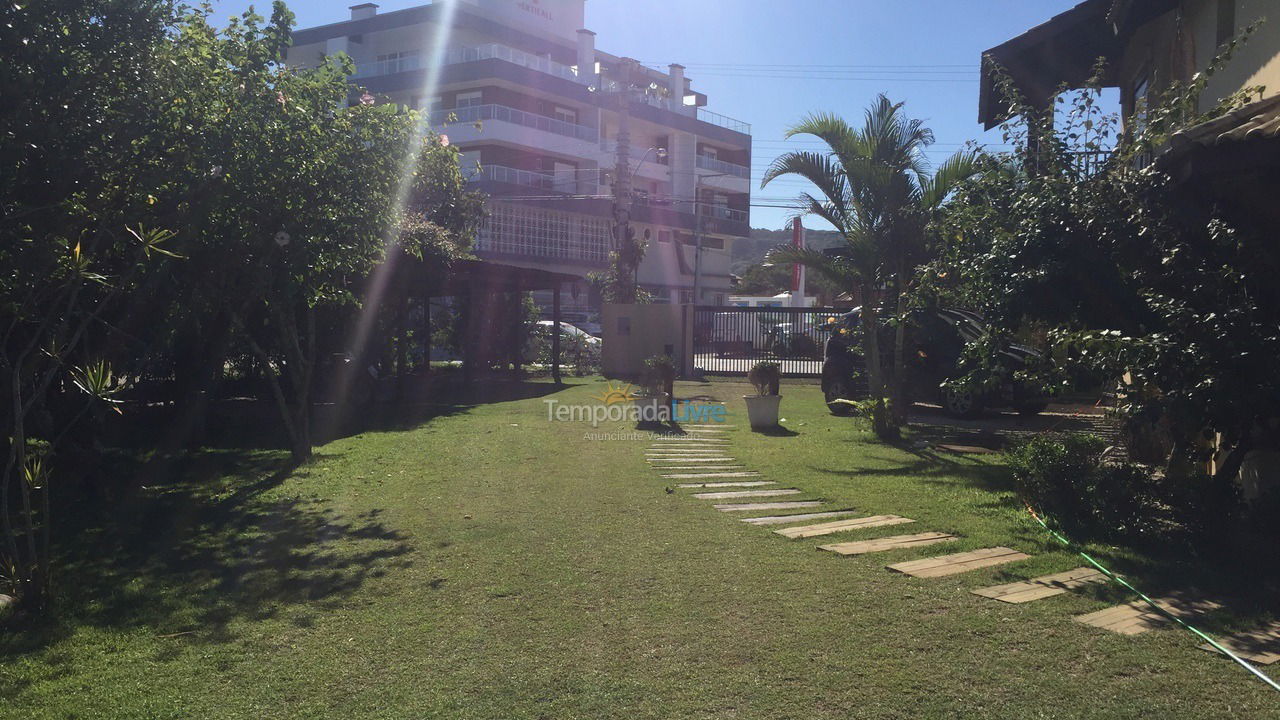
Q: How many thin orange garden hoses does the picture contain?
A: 0